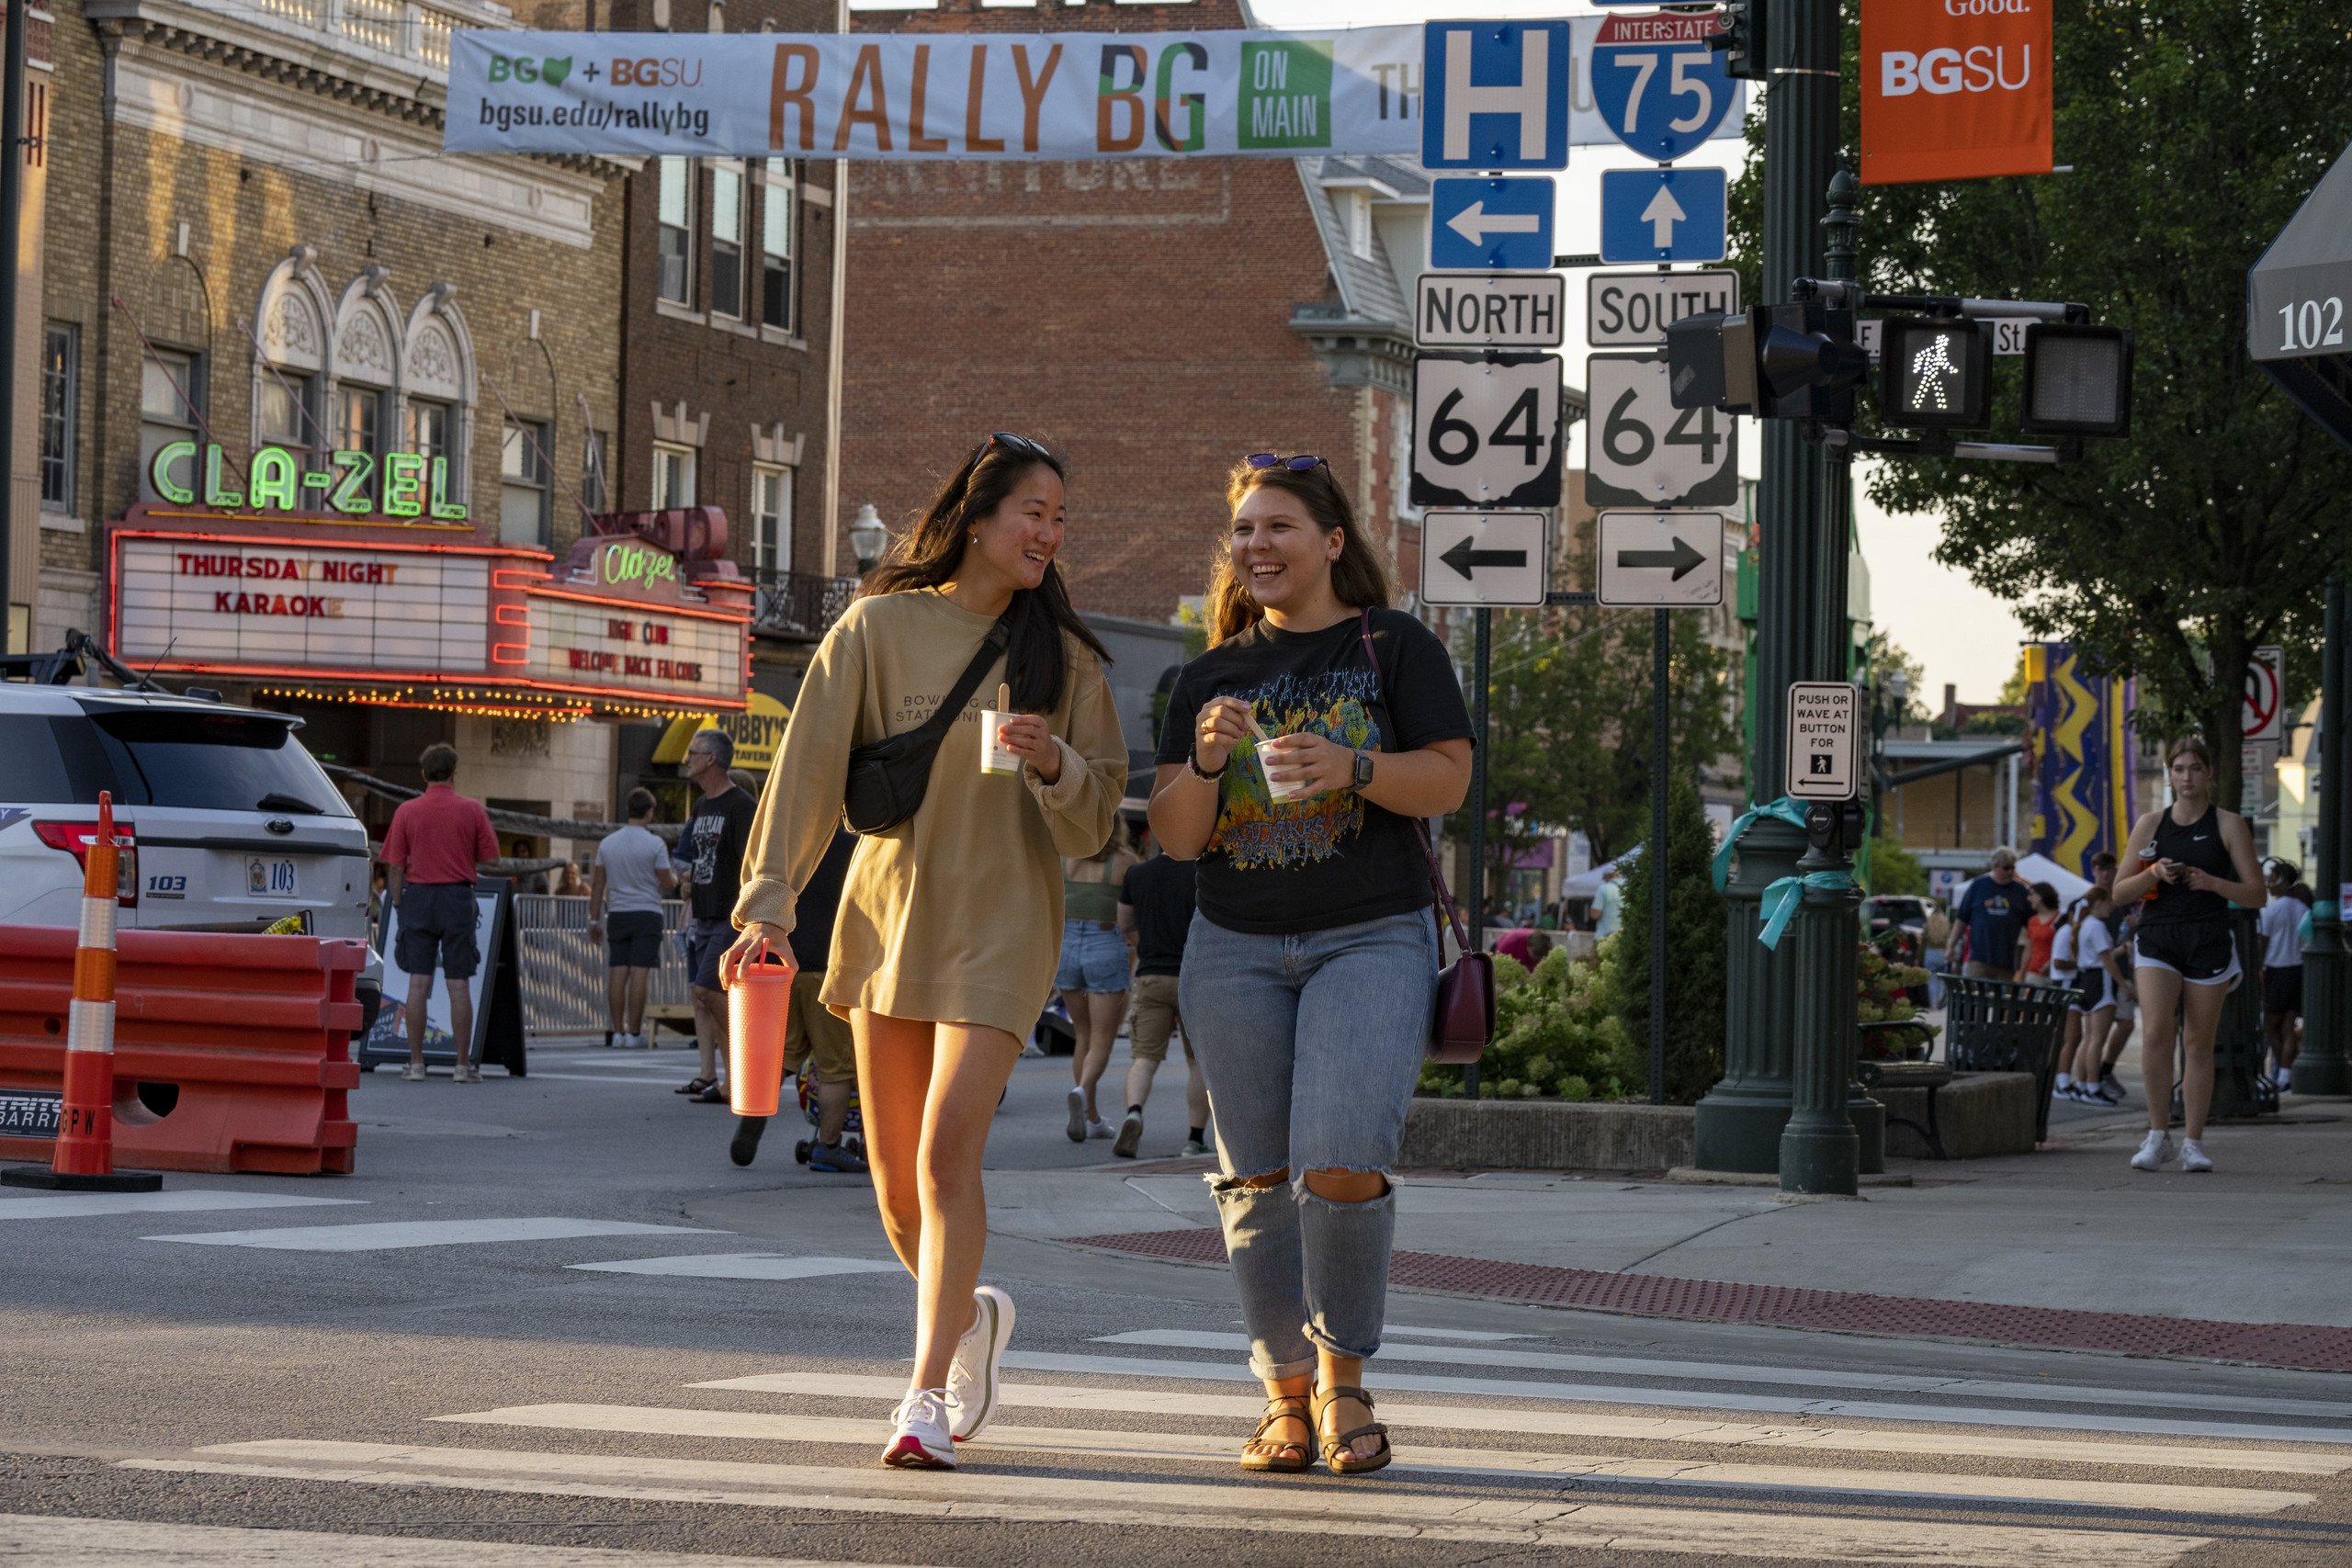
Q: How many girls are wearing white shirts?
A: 2